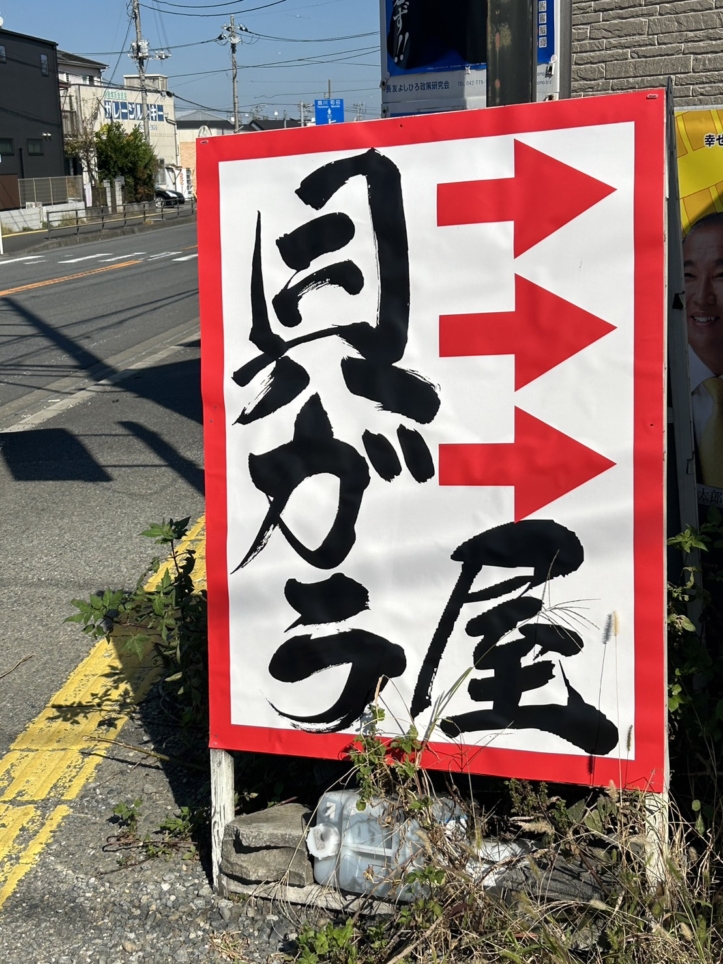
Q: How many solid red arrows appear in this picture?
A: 3